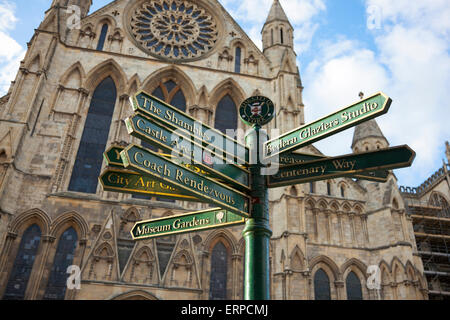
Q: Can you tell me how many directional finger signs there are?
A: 9